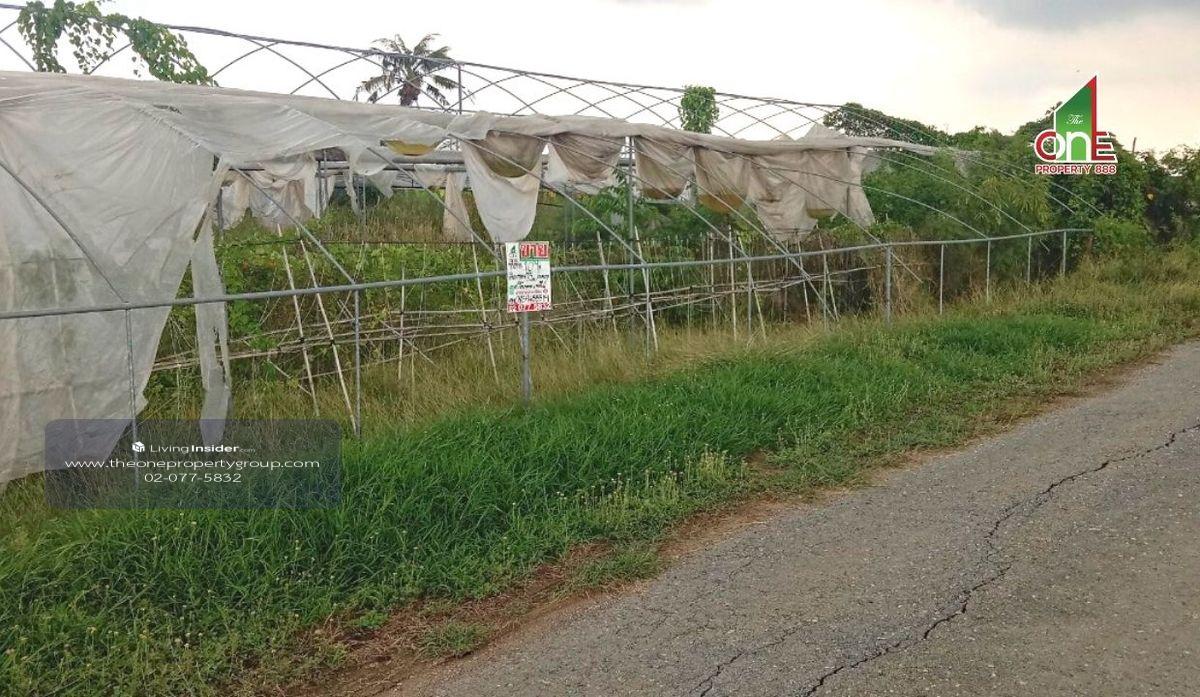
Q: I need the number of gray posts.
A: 11